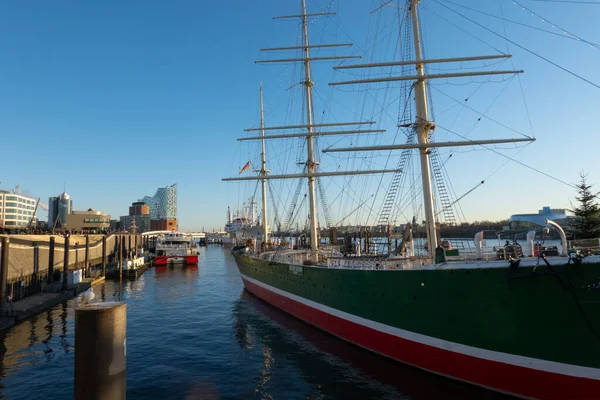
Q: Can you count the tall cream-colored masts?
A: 3